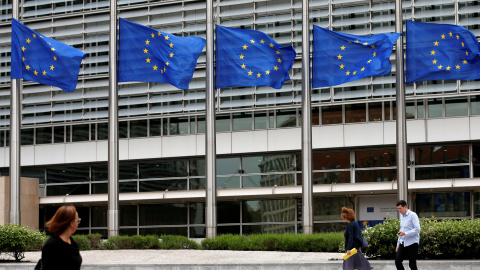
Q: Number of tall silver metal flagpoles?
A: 5